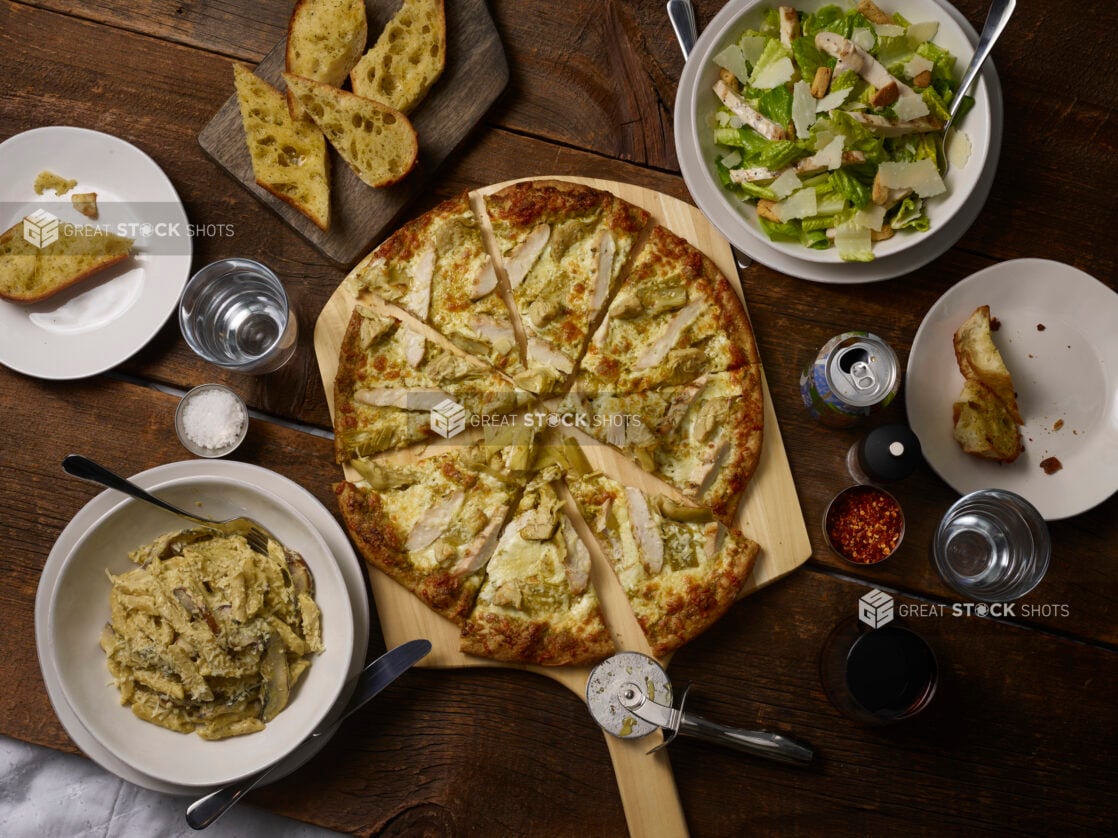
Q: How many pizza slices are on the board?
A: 8